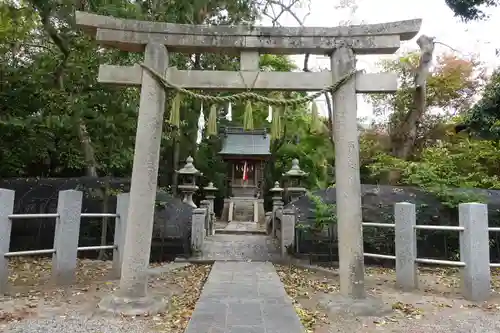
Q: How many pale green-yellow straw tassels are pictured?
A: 5